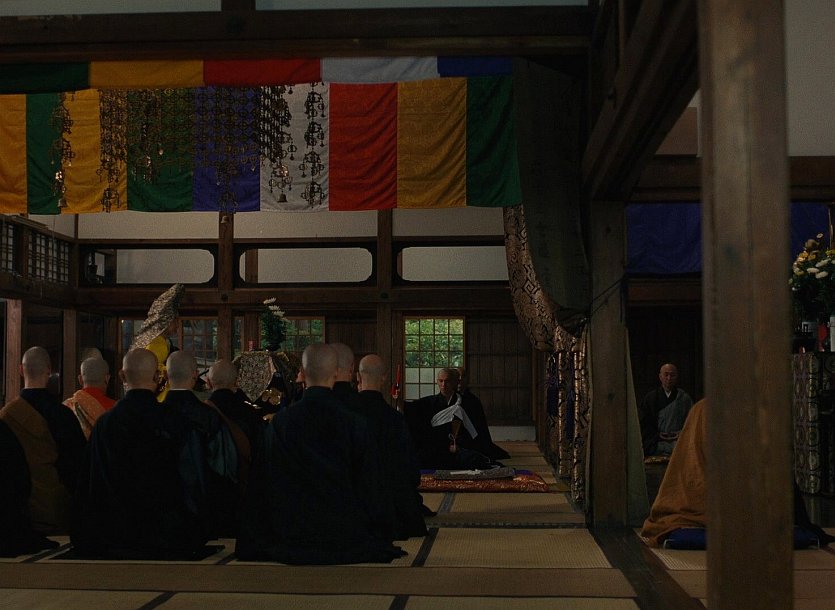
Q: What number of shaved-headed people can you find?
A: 11